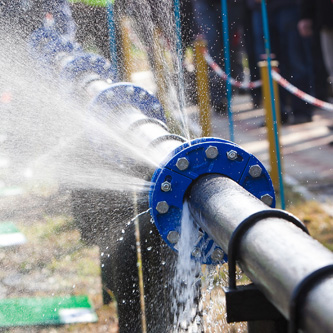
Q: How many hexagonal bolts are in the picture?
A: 10